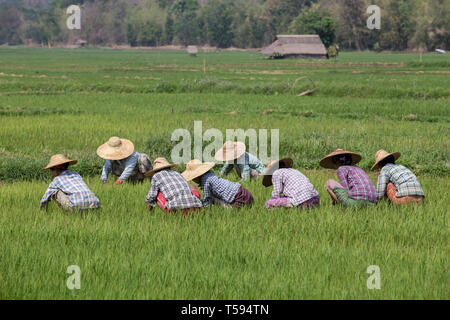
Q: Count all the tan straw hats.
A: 8